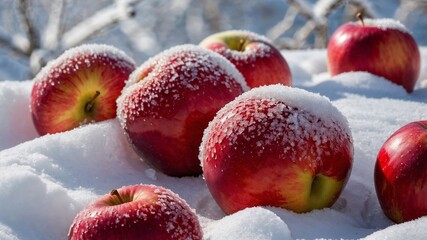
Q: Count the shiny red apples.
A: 7